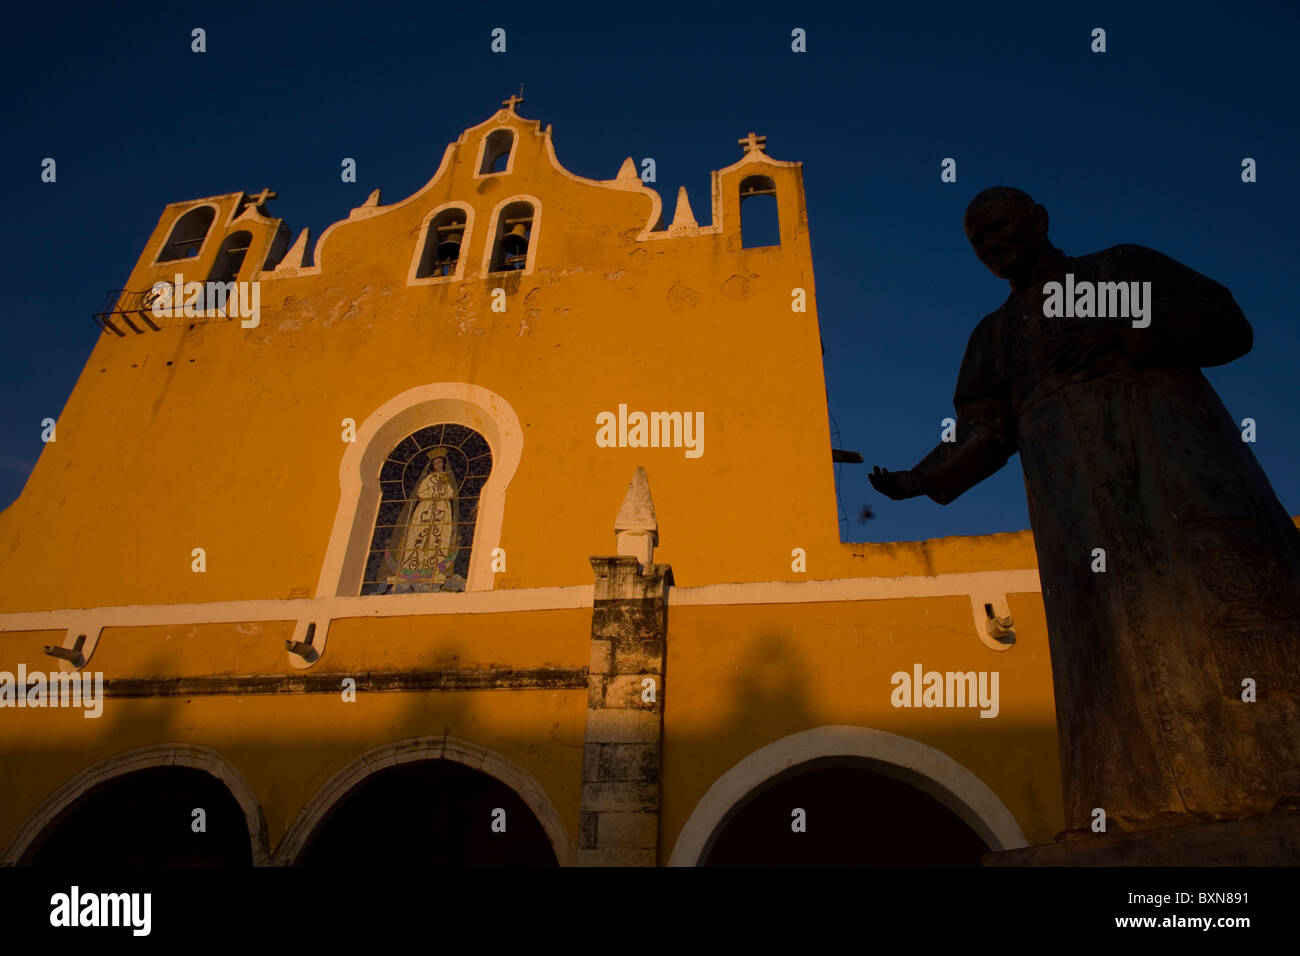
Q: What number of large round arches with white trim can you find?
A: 3